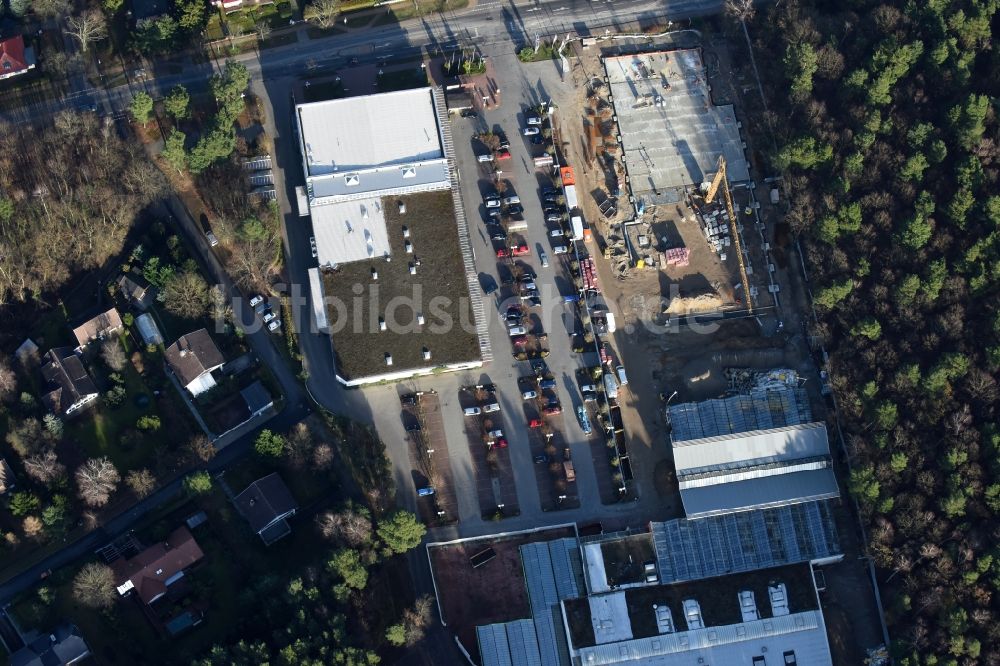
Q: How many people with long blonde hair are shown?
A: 0